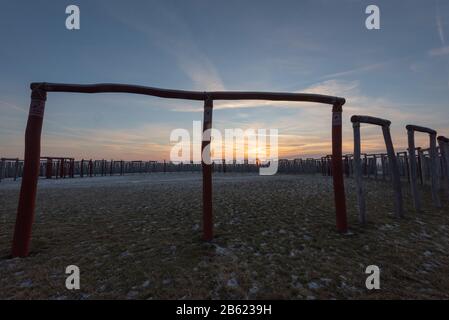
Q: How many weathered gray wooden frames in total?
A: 3